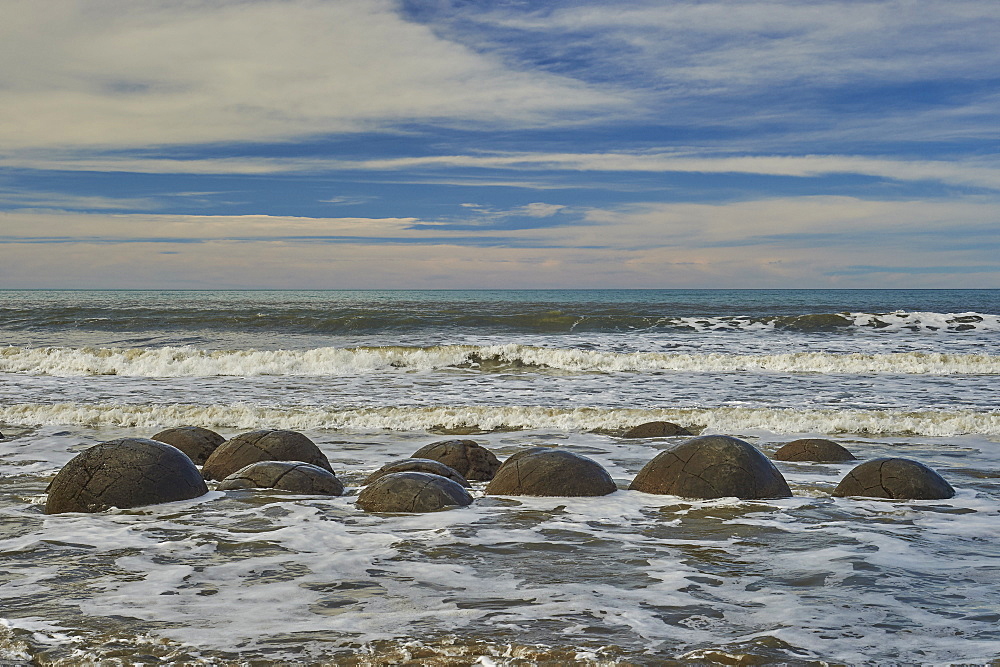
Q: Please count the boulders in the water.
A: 12